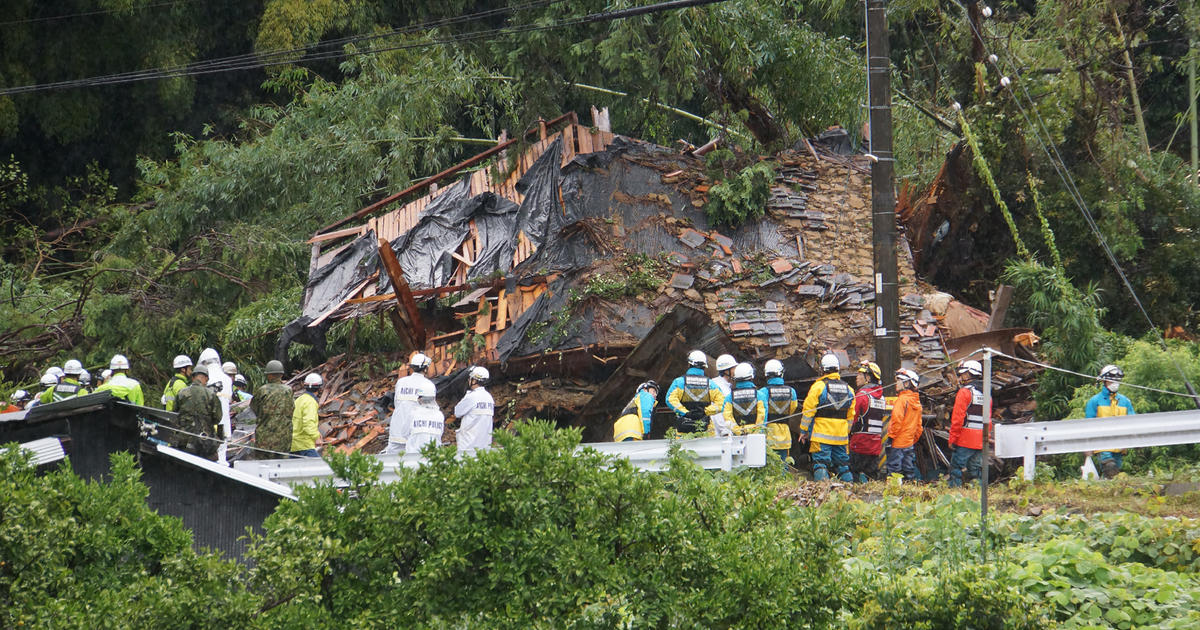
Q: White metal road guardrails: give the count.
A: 2